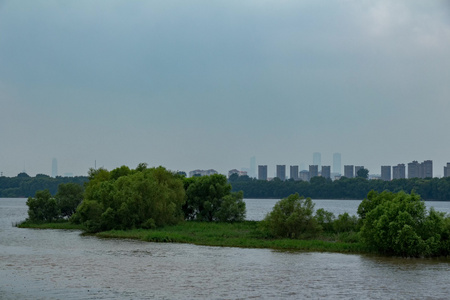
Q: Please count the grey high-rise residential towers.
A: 12